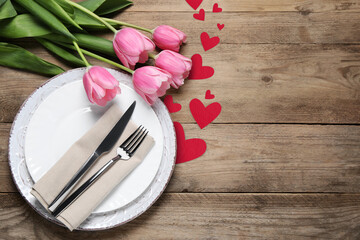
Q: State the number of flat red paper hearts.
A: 10